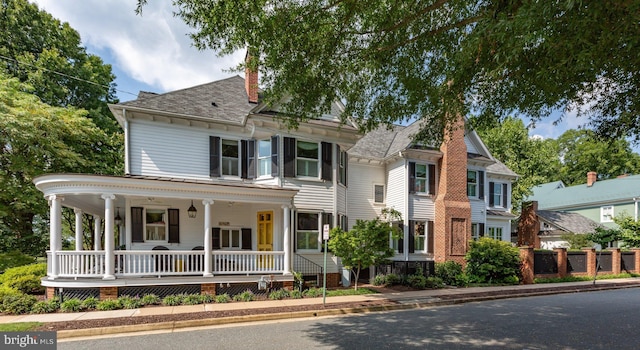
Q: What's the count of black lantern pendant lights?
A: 2